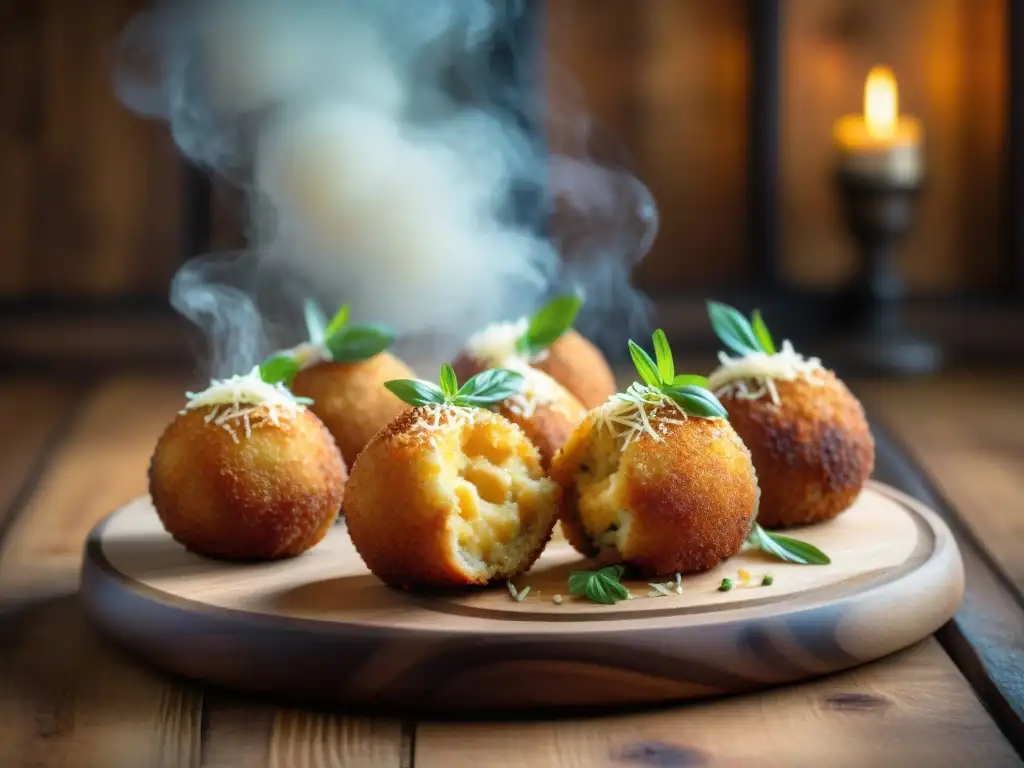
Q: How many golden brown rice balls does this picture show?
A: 7